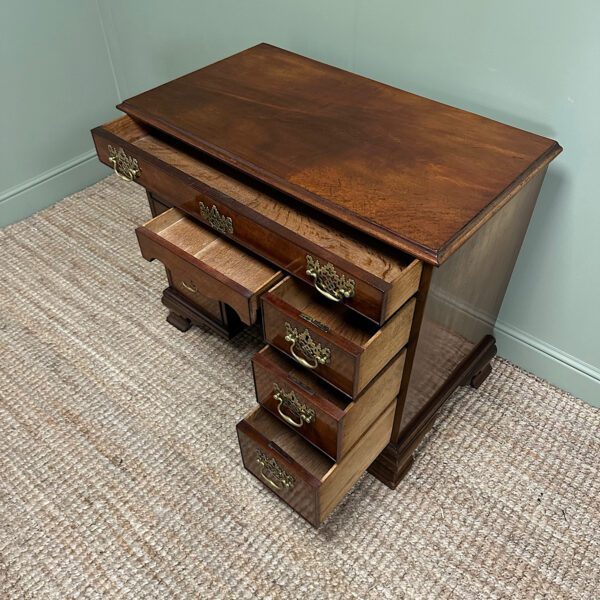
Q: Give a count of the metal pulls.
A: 6